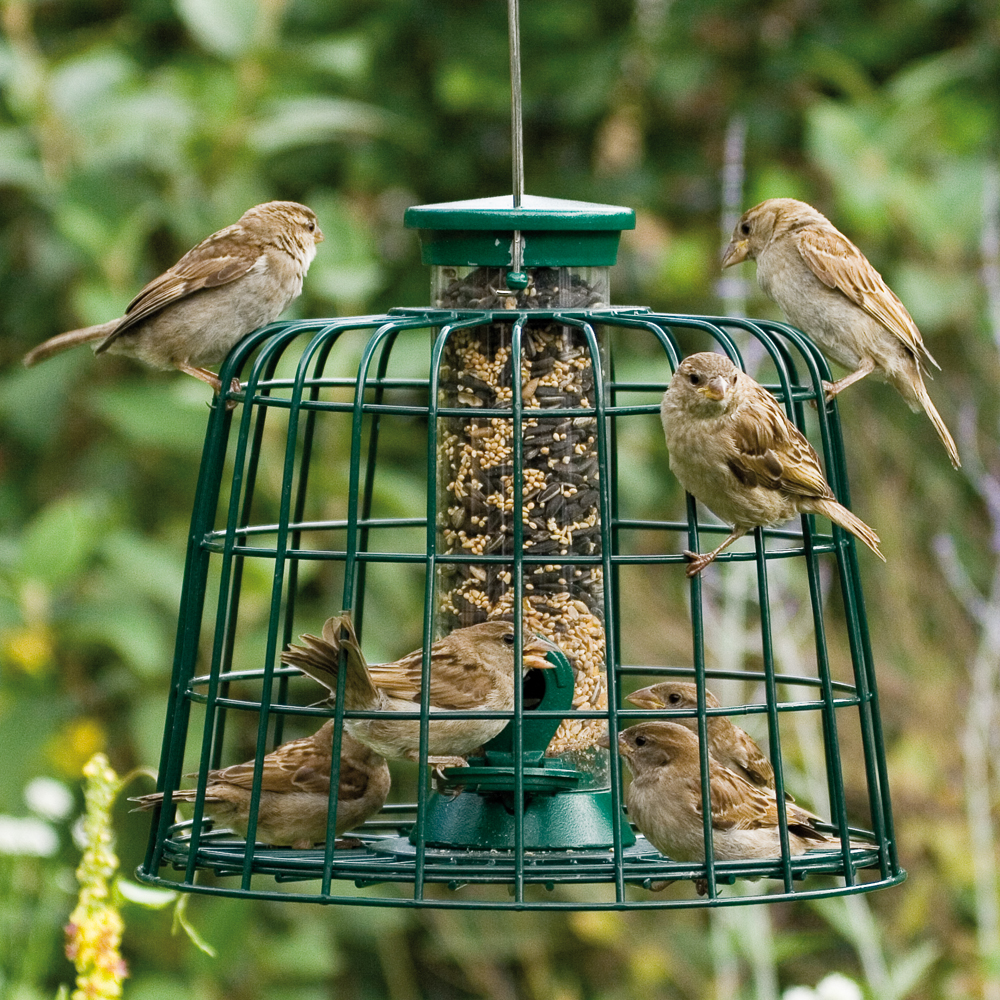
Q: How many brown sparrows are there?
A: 7